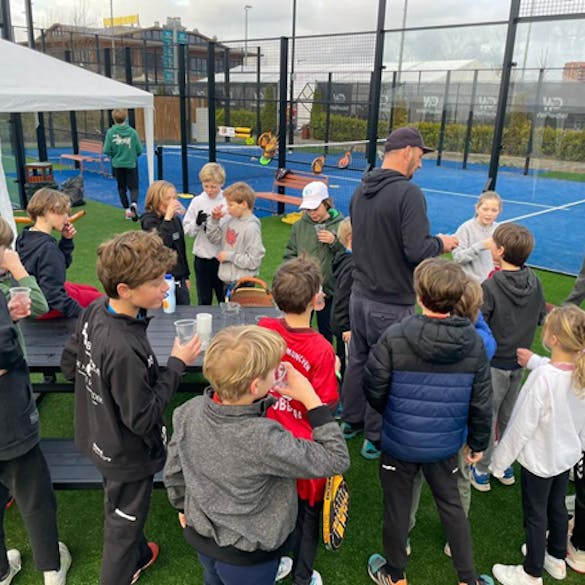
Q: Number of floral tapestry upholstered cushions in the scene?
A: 0